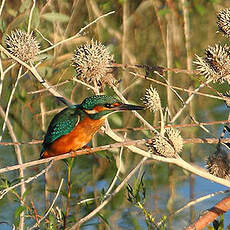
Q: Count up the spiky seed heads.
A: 7